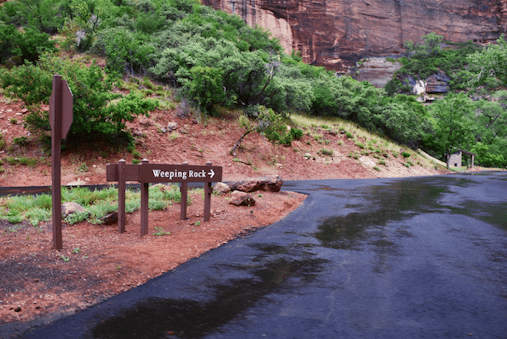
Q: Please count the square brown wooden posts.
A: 5